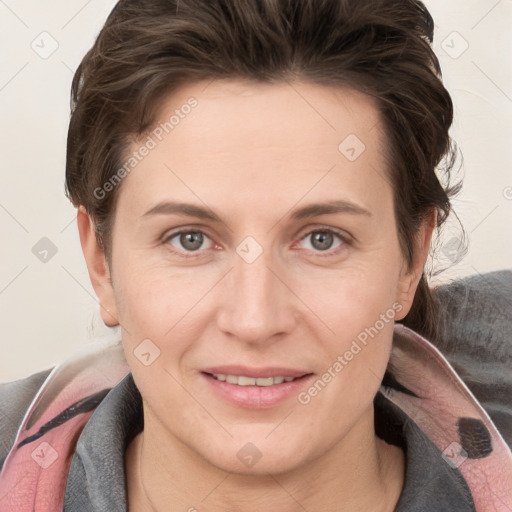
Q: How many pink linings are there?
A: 2